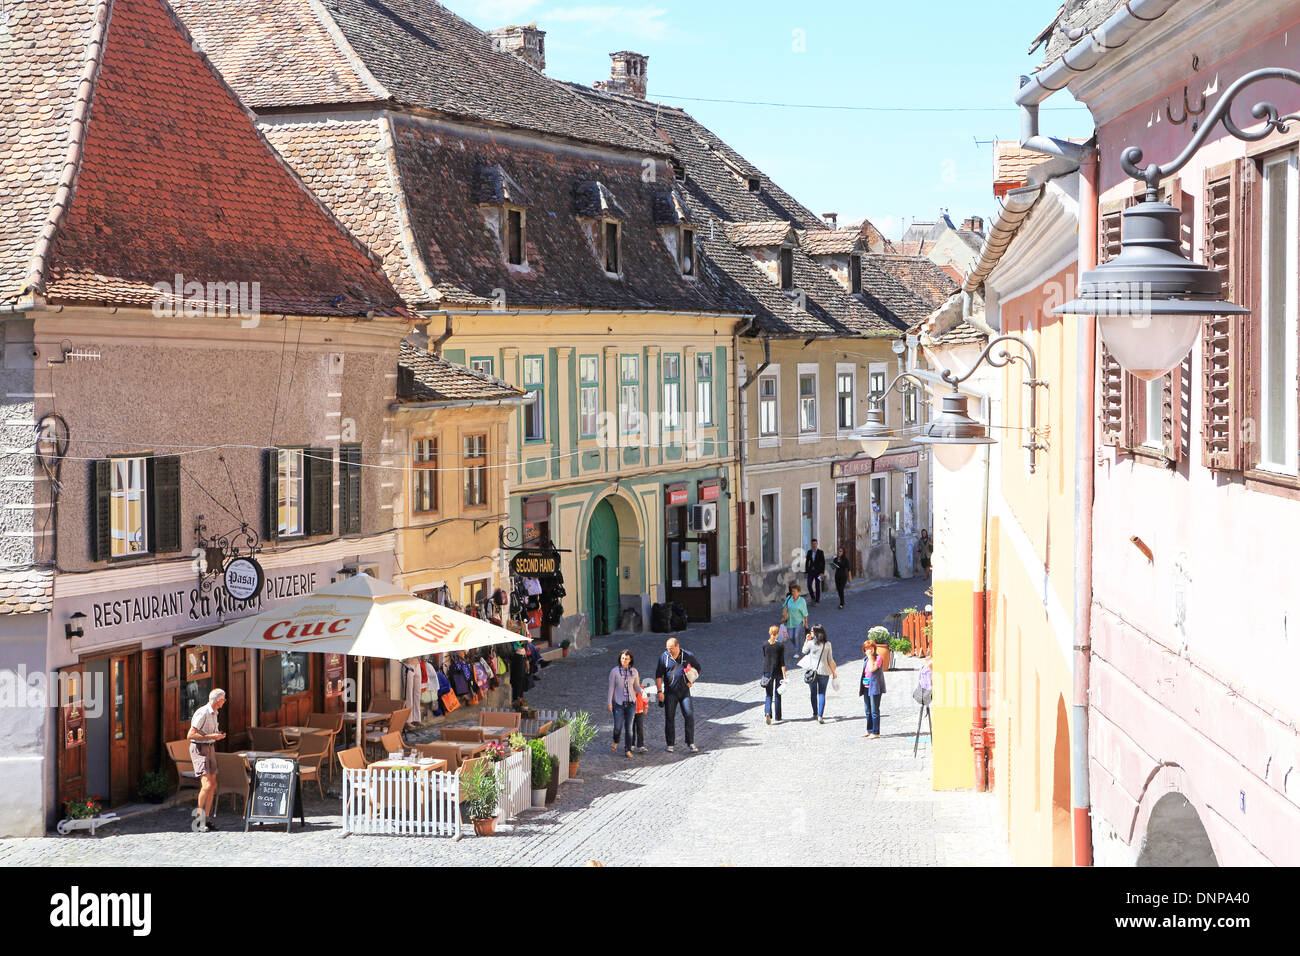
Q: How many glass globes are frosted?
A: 3